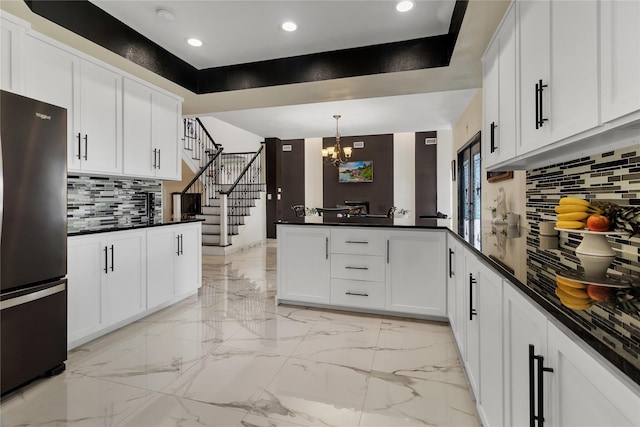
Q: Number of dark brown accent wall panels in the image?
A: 3